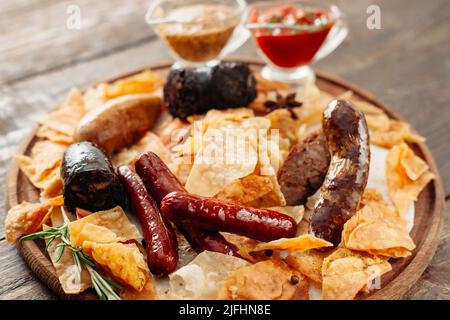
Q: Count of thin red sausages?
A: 3